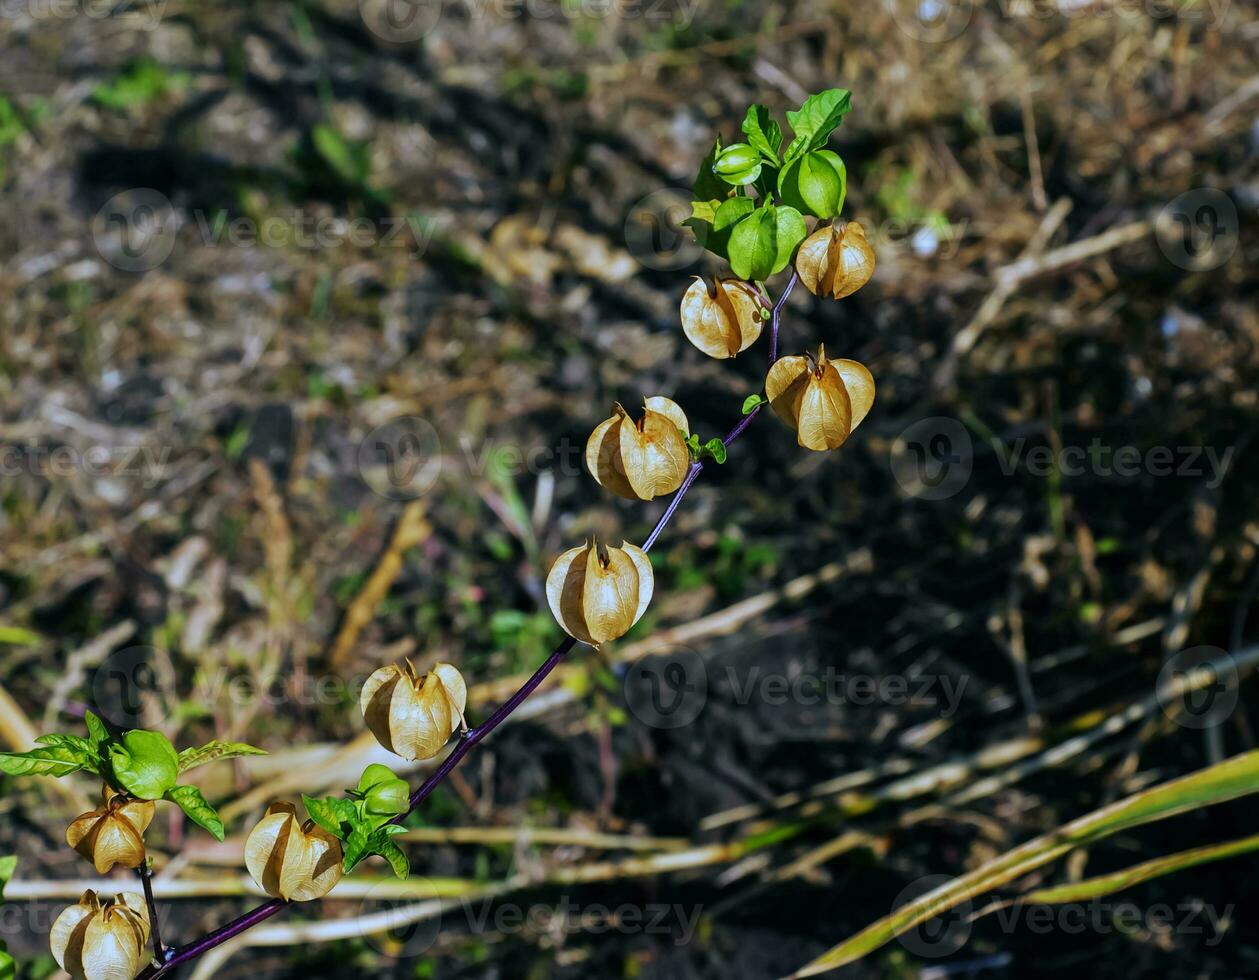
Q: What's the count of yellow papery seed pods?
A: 9